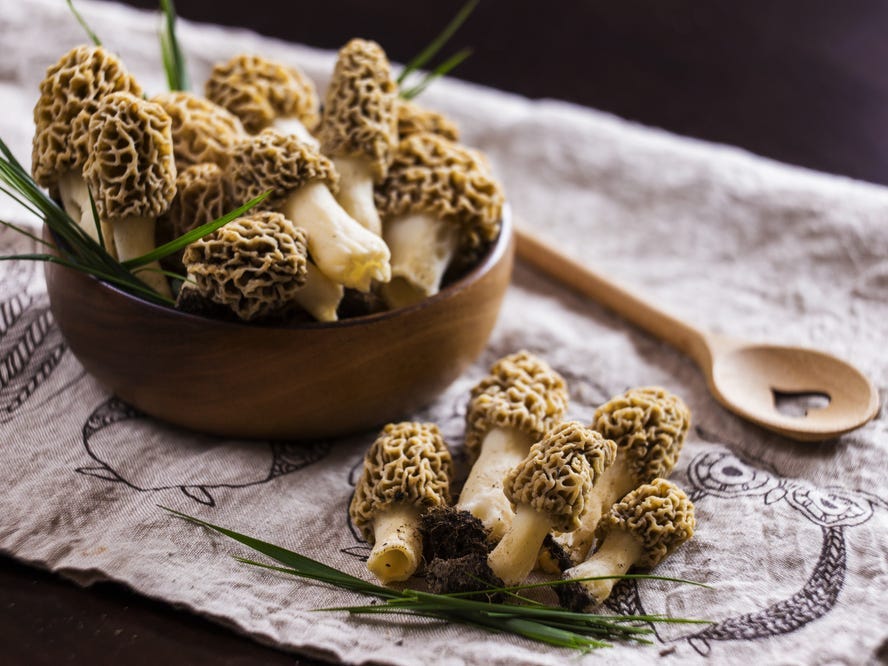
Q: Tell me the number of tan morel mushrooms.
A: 15